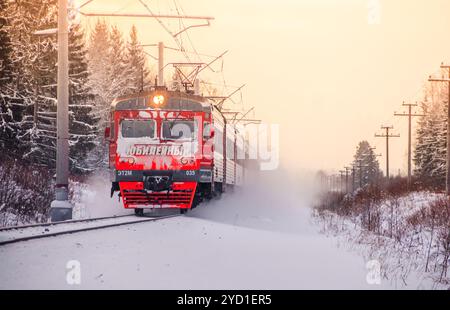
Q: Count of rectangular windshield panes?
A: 2